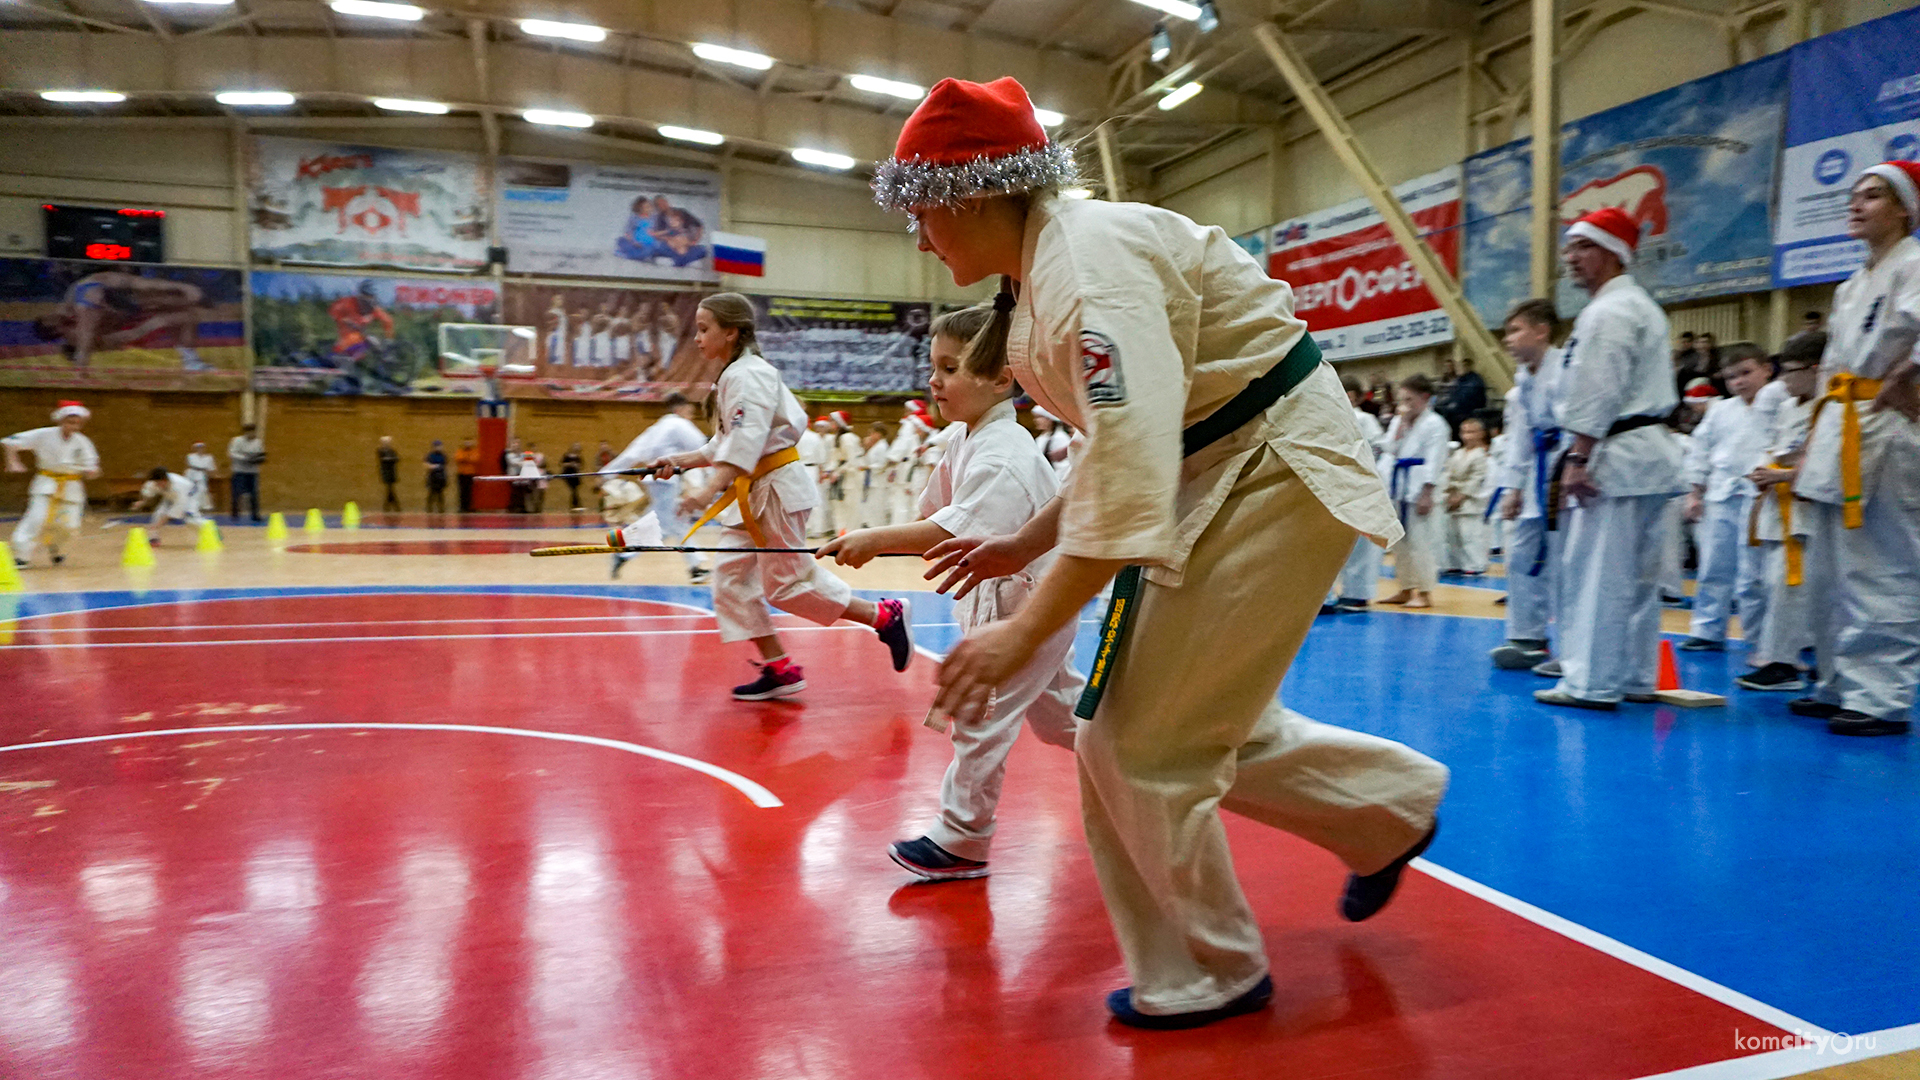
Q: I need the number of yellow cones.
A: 6